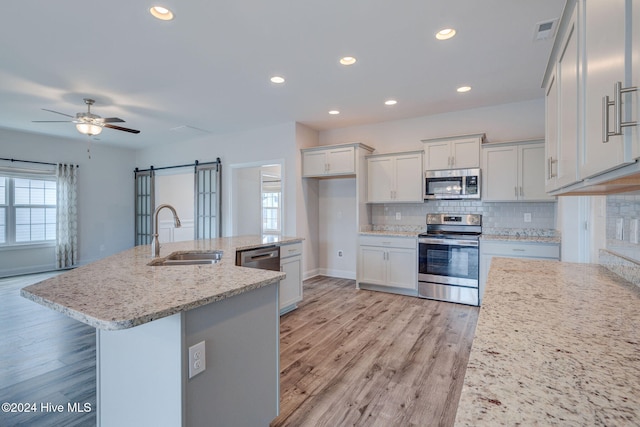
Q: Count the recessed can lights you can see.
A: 7